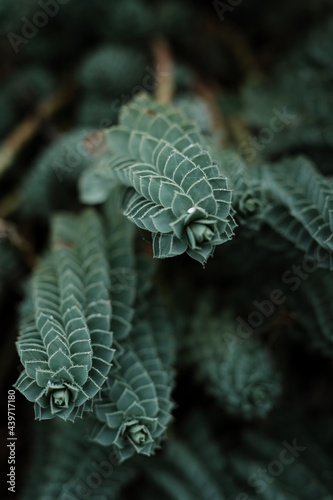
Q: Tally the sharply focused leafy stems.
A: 3